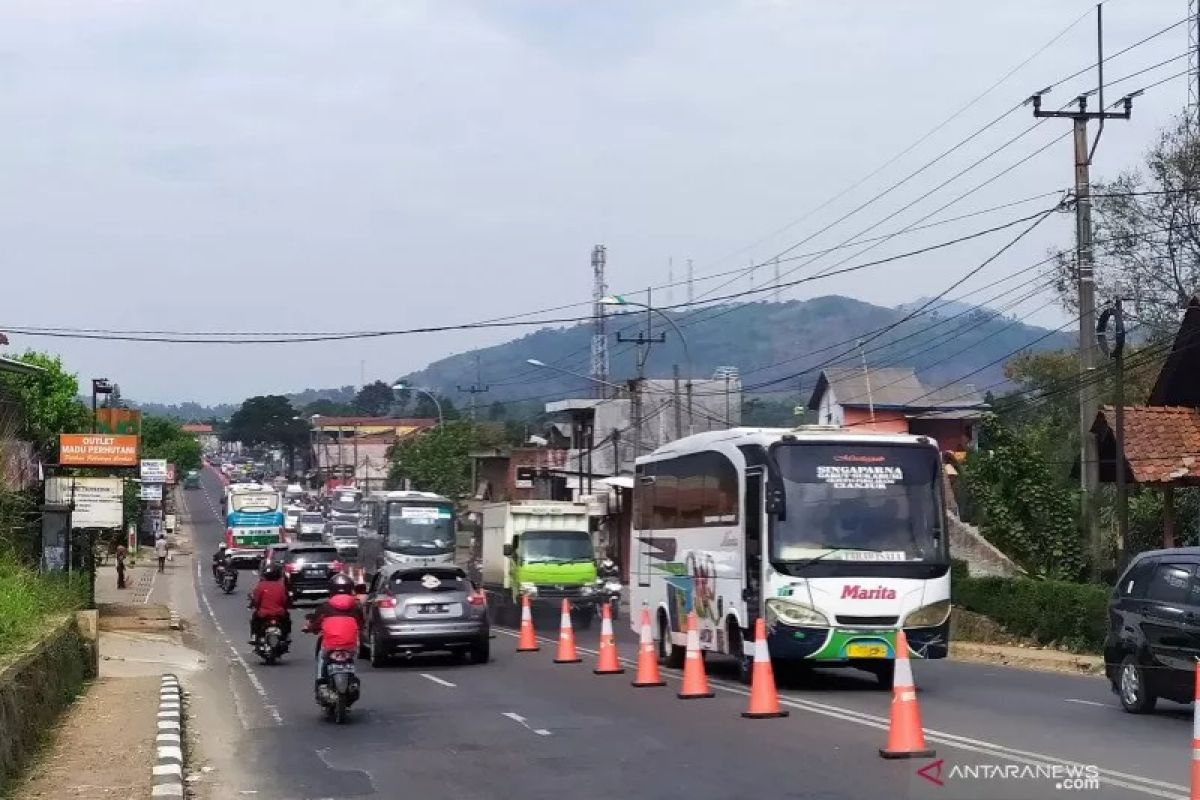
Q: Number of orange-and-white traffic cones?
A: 8